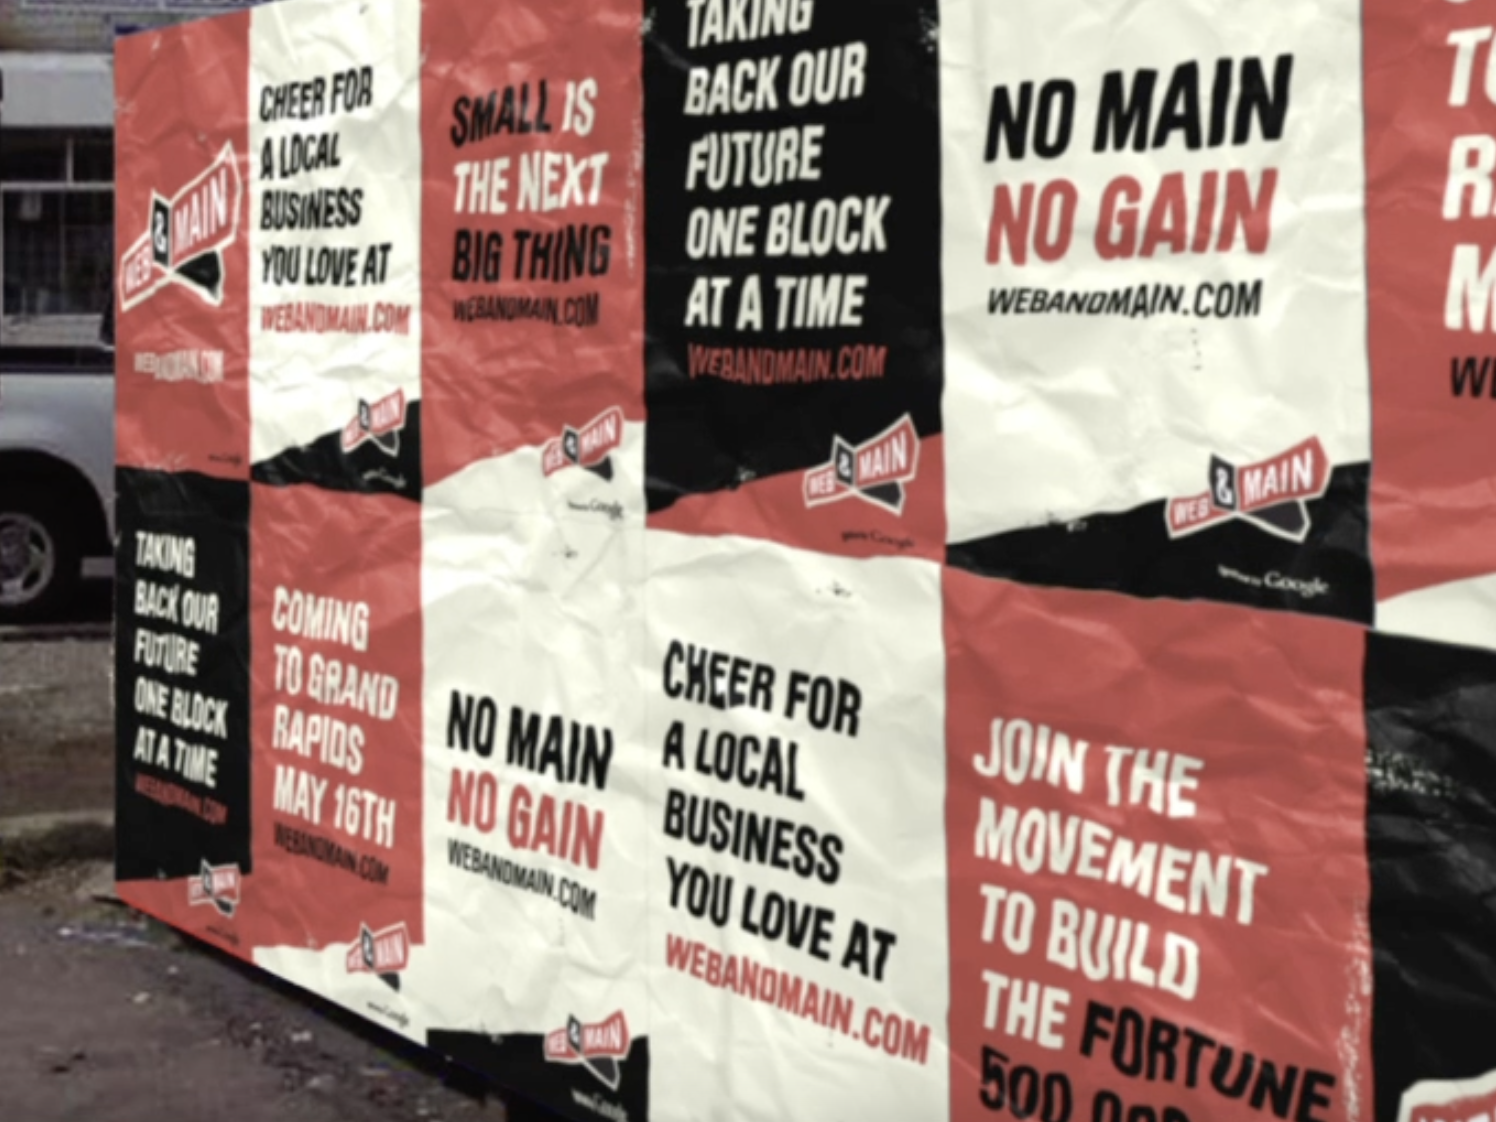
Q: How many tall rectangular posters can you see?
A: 12